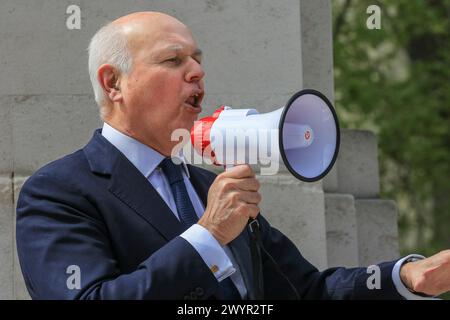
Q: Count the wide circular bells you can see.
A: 1